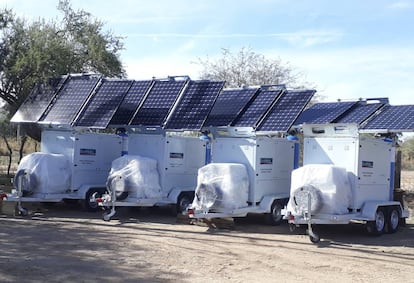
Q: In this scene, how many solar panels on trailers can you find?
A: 12